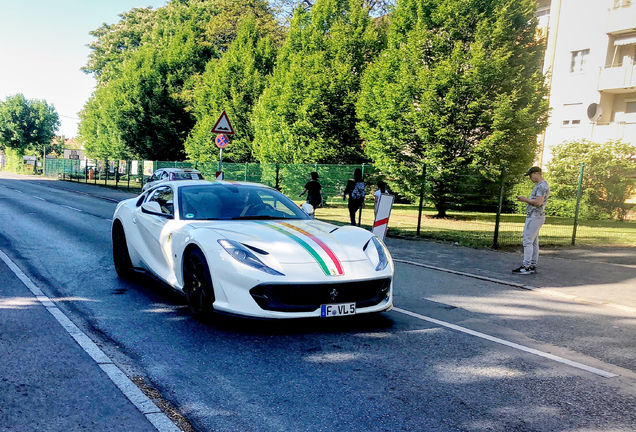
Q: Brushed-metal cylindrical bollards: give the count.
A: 0